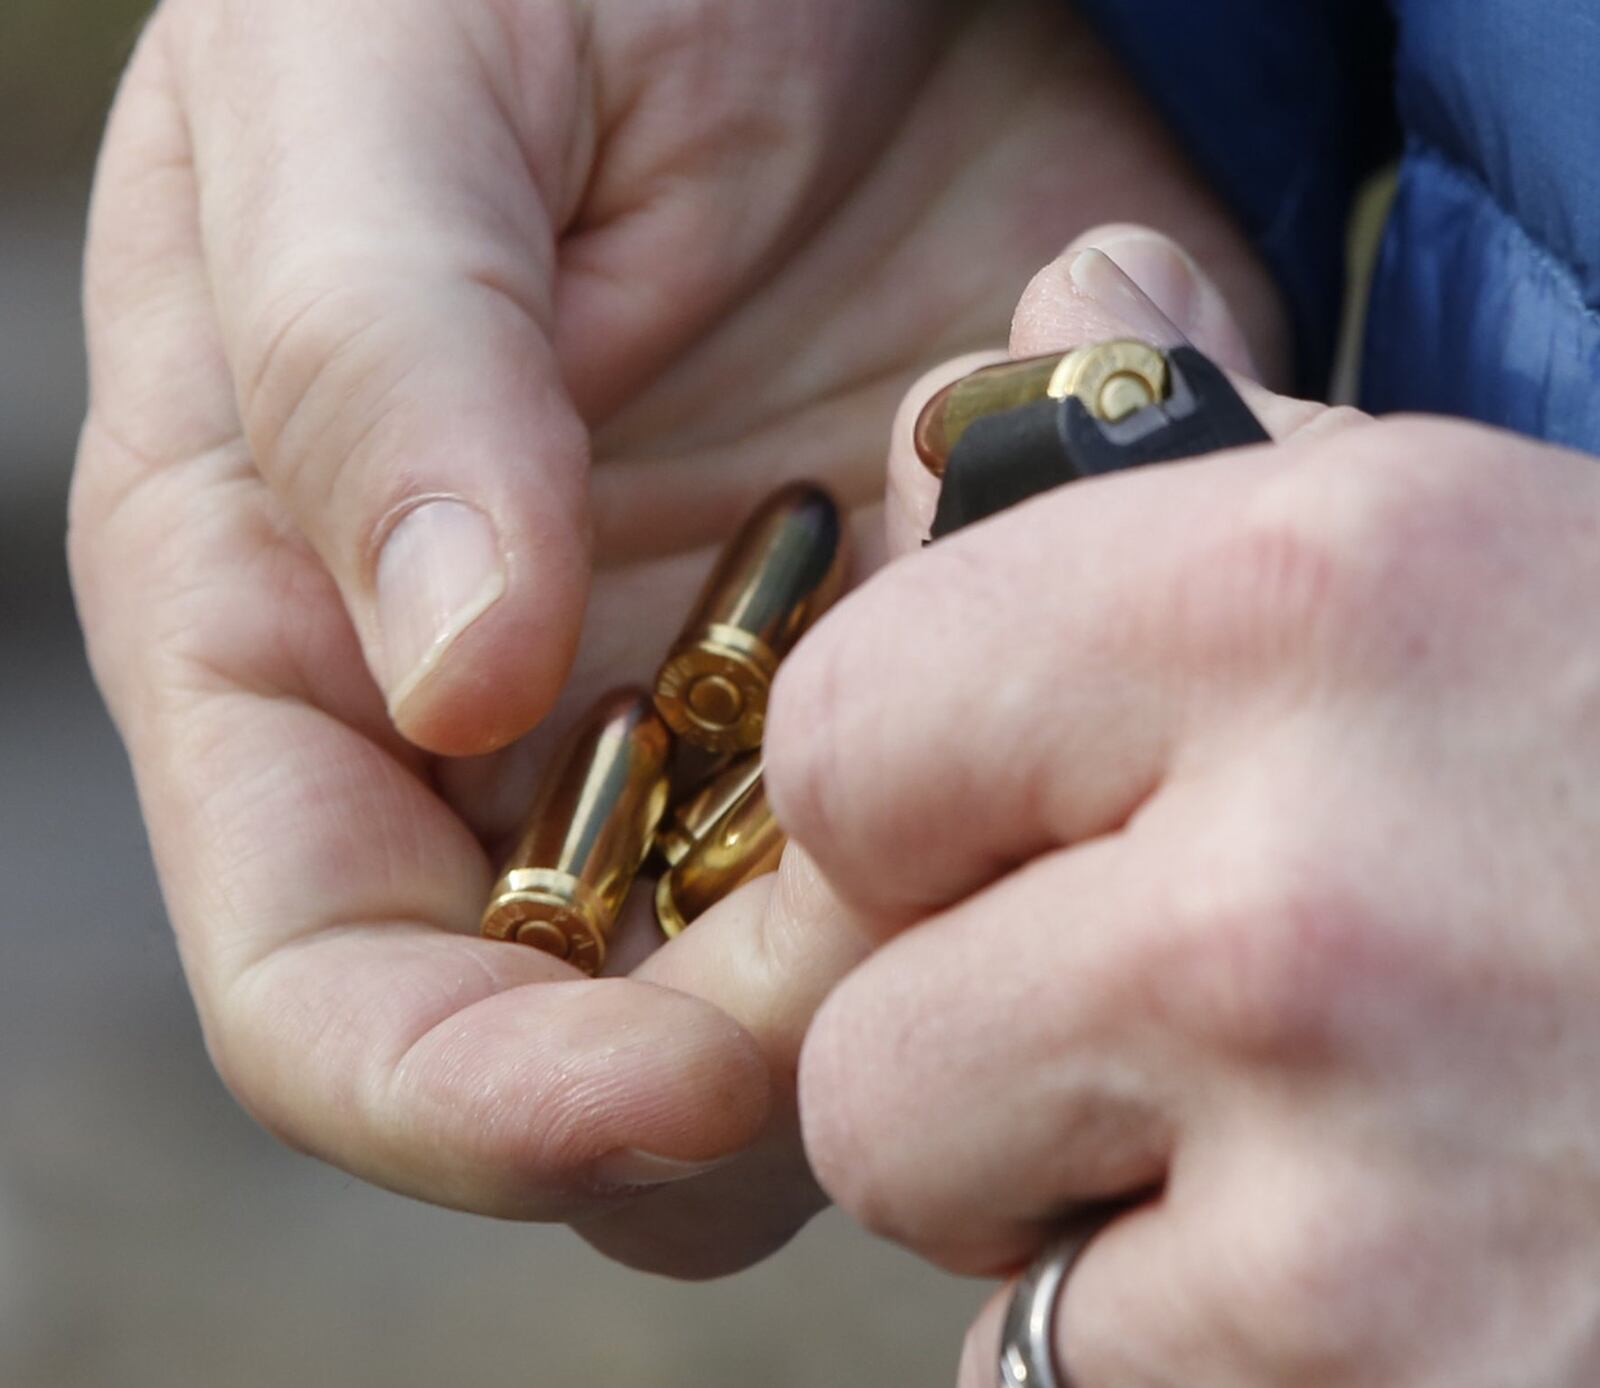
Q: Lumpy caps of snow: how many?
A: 0